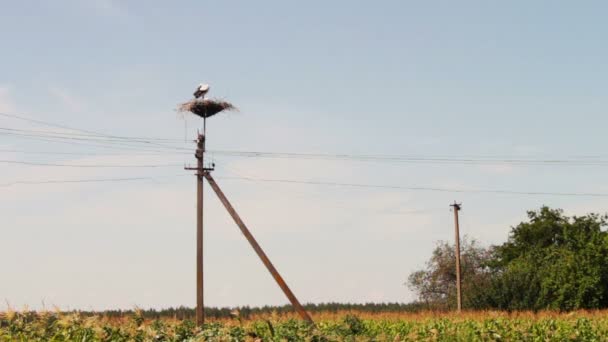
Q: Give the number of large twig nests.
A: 1